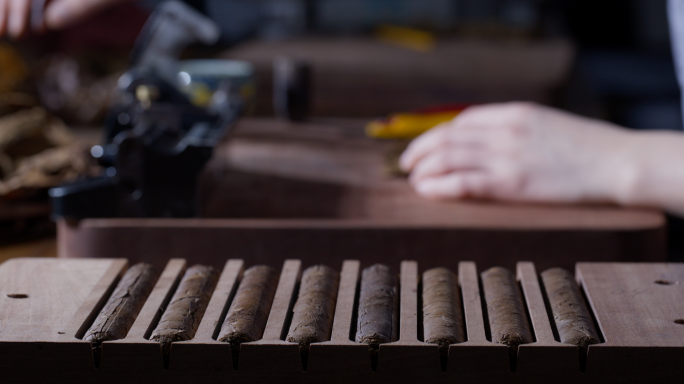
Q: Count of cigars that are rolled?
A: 8